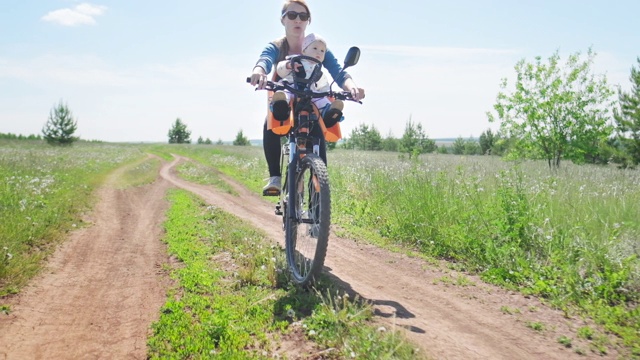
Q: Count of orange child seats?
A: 1